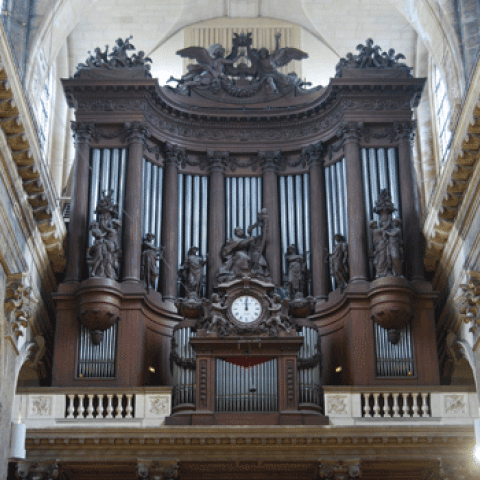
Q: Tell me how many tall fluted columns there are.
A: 8